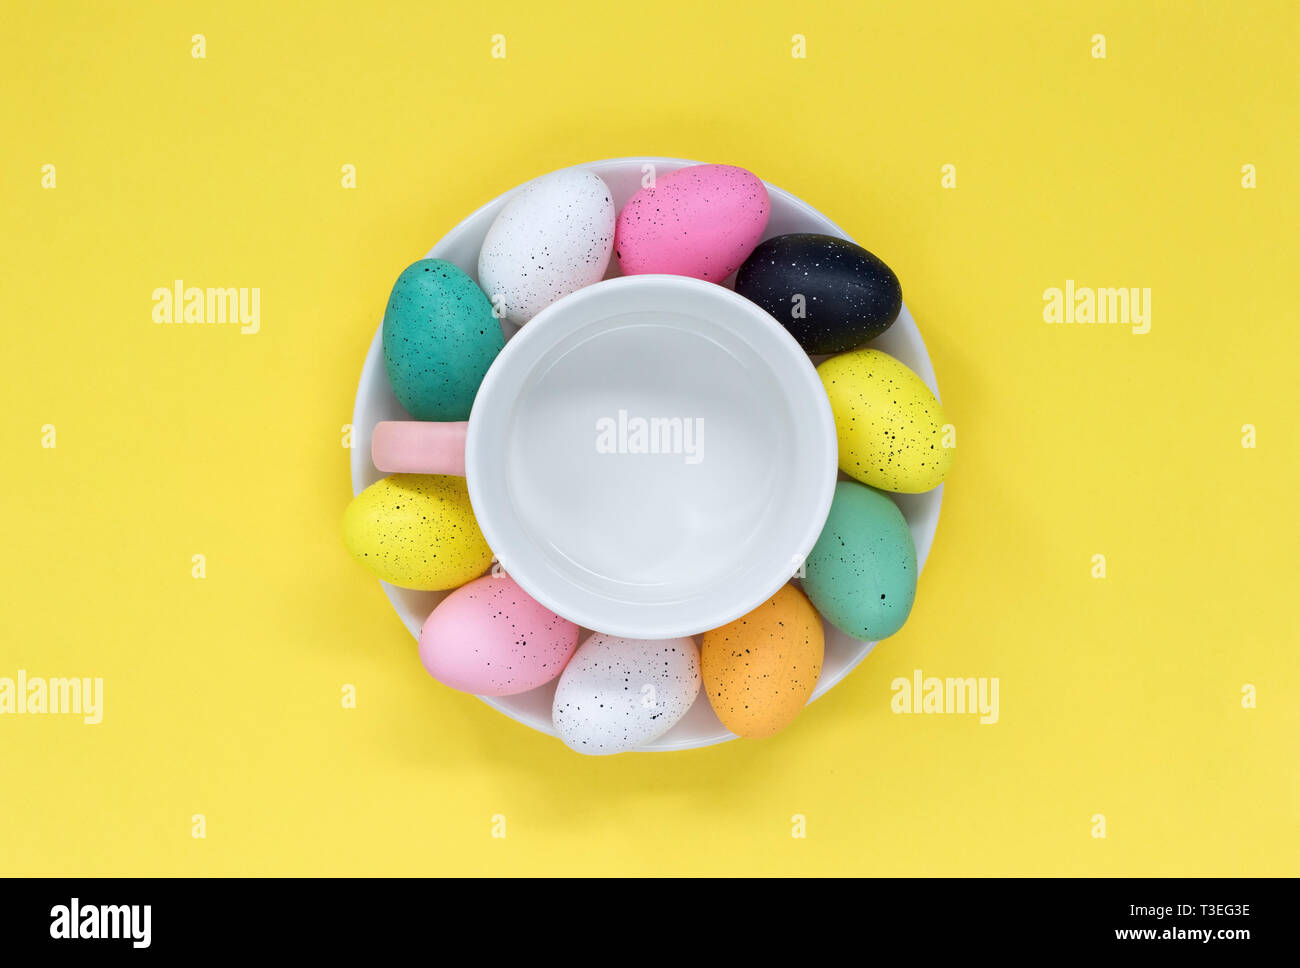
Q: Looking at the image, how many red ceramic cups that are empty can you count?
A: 0